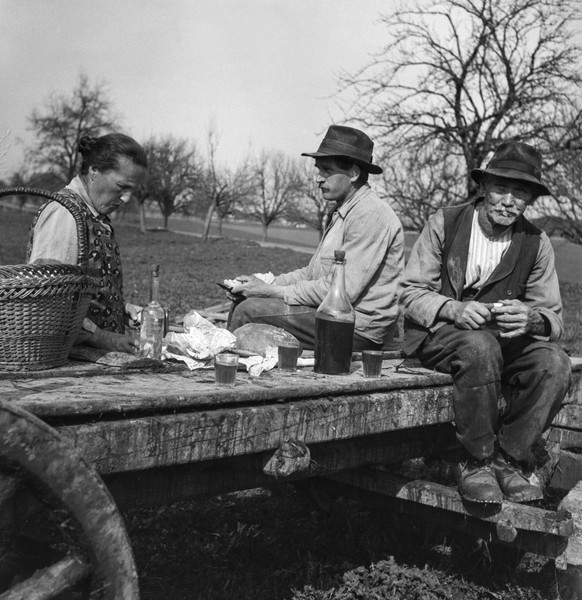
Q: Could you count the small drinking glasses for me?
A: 3